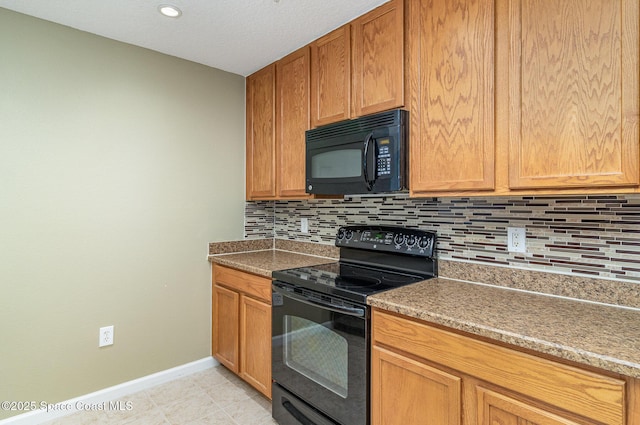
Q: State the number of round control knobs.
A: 5